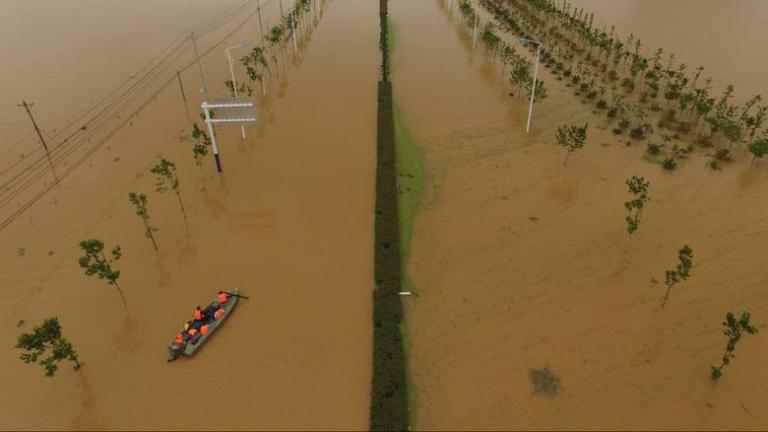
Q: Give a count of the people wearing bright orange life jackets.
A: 6